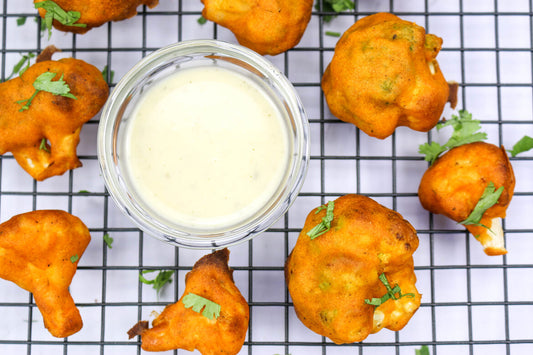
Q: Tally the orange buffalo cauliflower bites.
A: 8